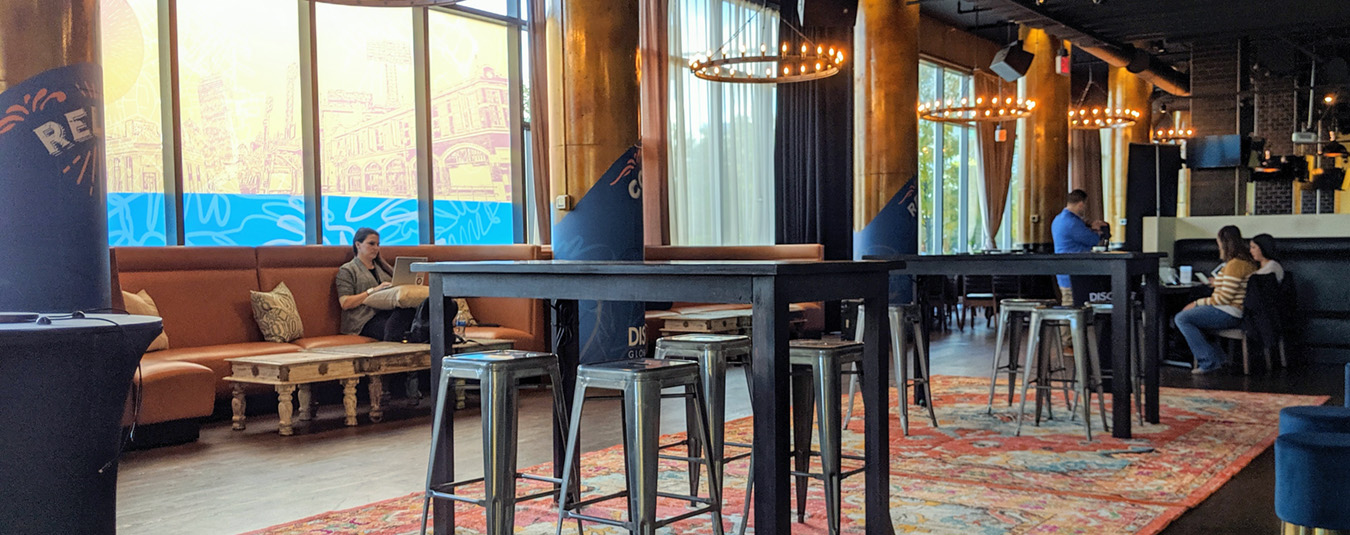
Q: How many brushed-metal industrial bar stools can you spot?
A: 8